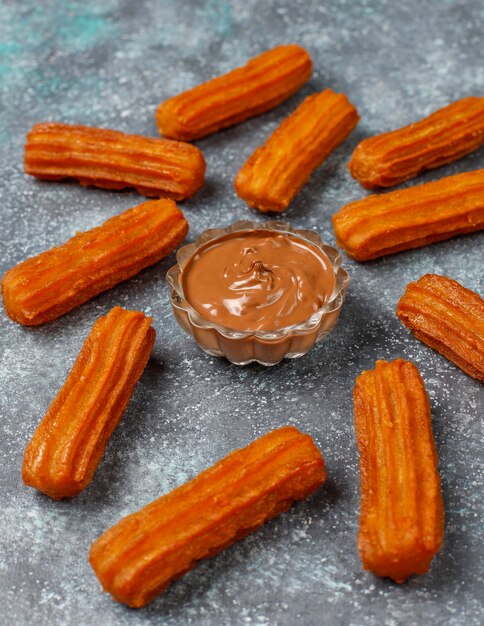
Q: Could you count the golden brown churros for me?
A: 10